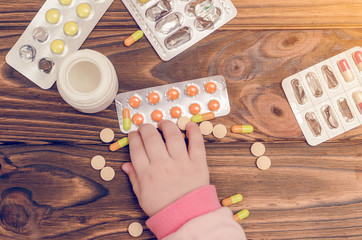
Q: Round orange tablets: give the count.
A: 10